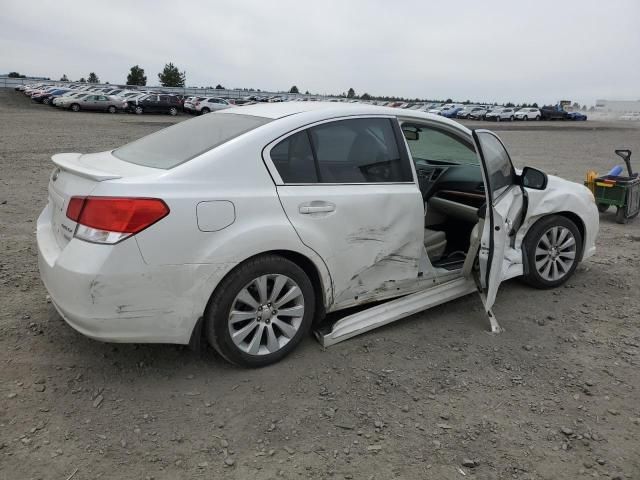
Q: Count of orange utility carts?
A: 0